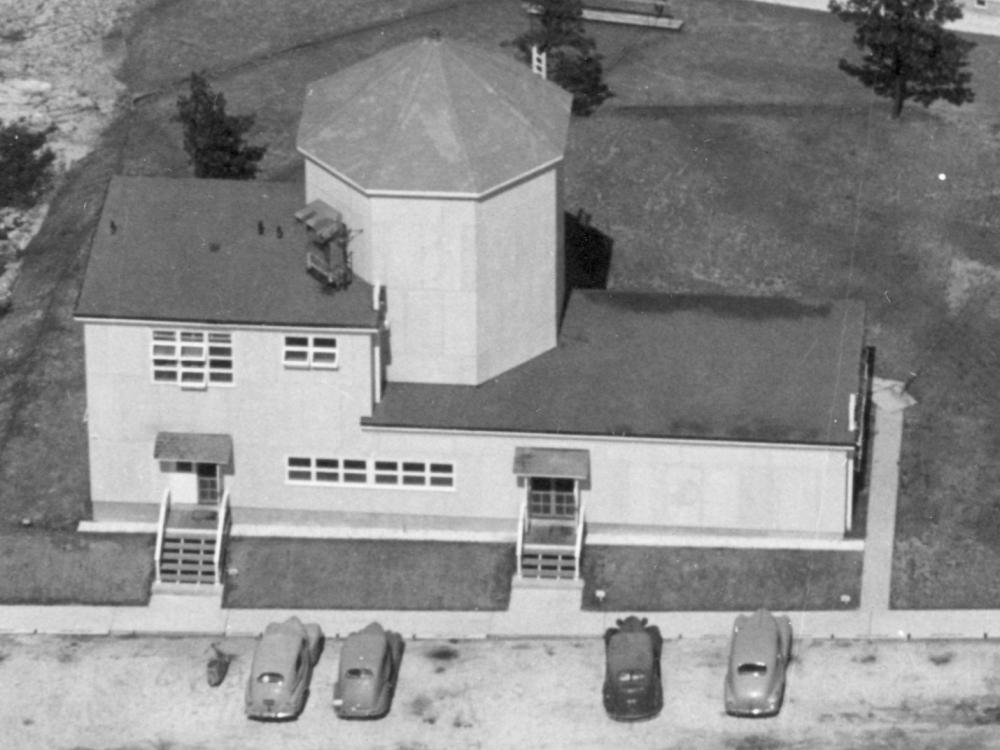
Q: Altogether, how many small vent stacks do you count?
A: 3